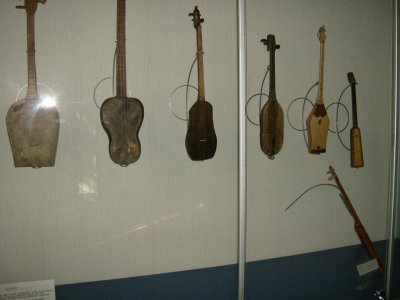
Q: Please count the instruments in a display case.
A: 7